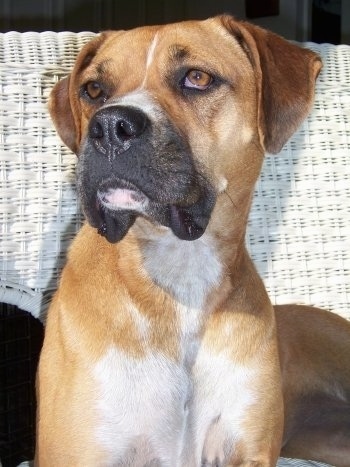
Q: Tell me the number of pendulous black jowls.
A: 2